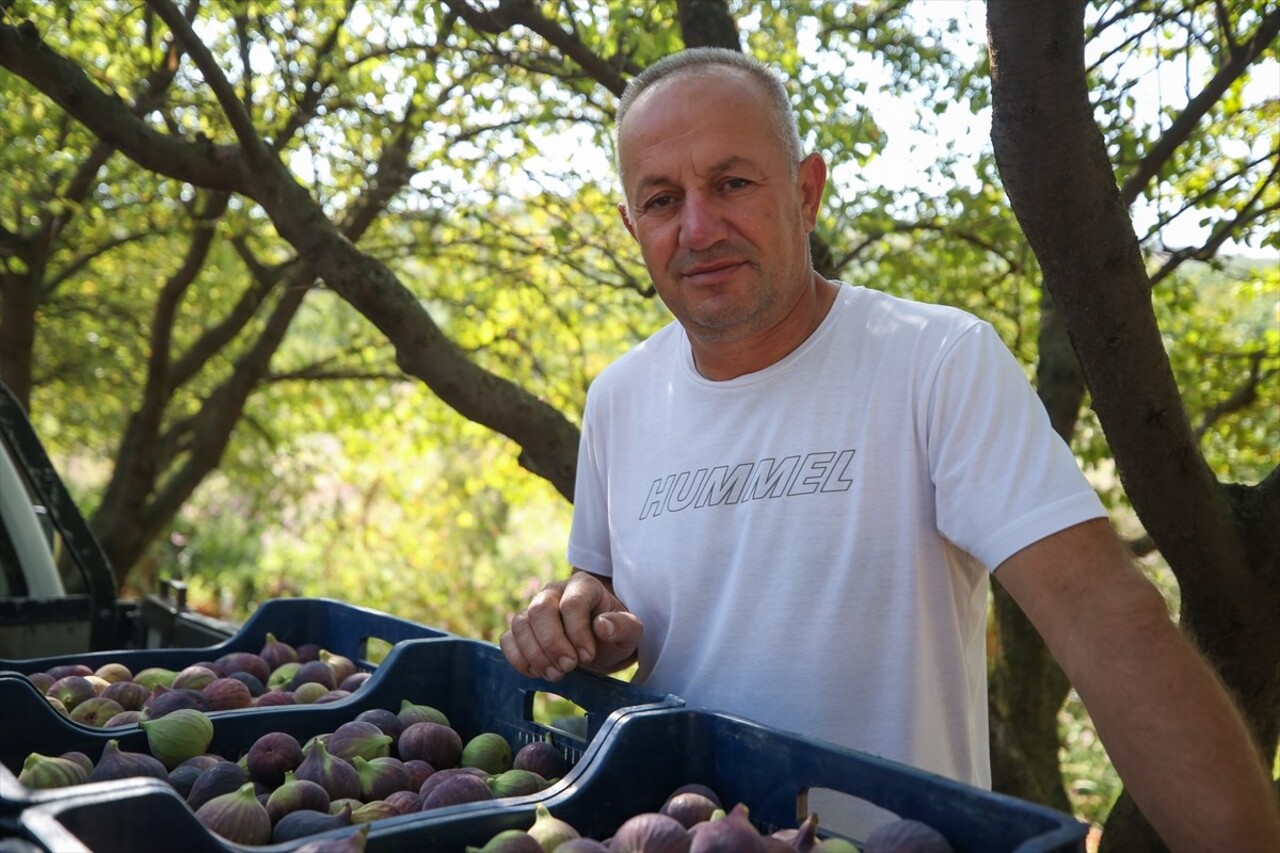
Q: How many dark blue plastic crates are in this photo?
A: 3